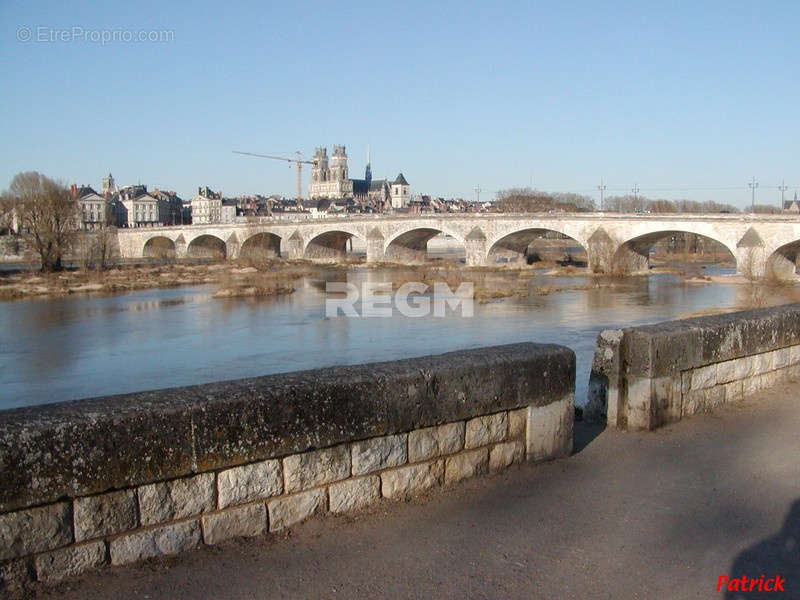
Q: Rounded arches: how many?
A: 8